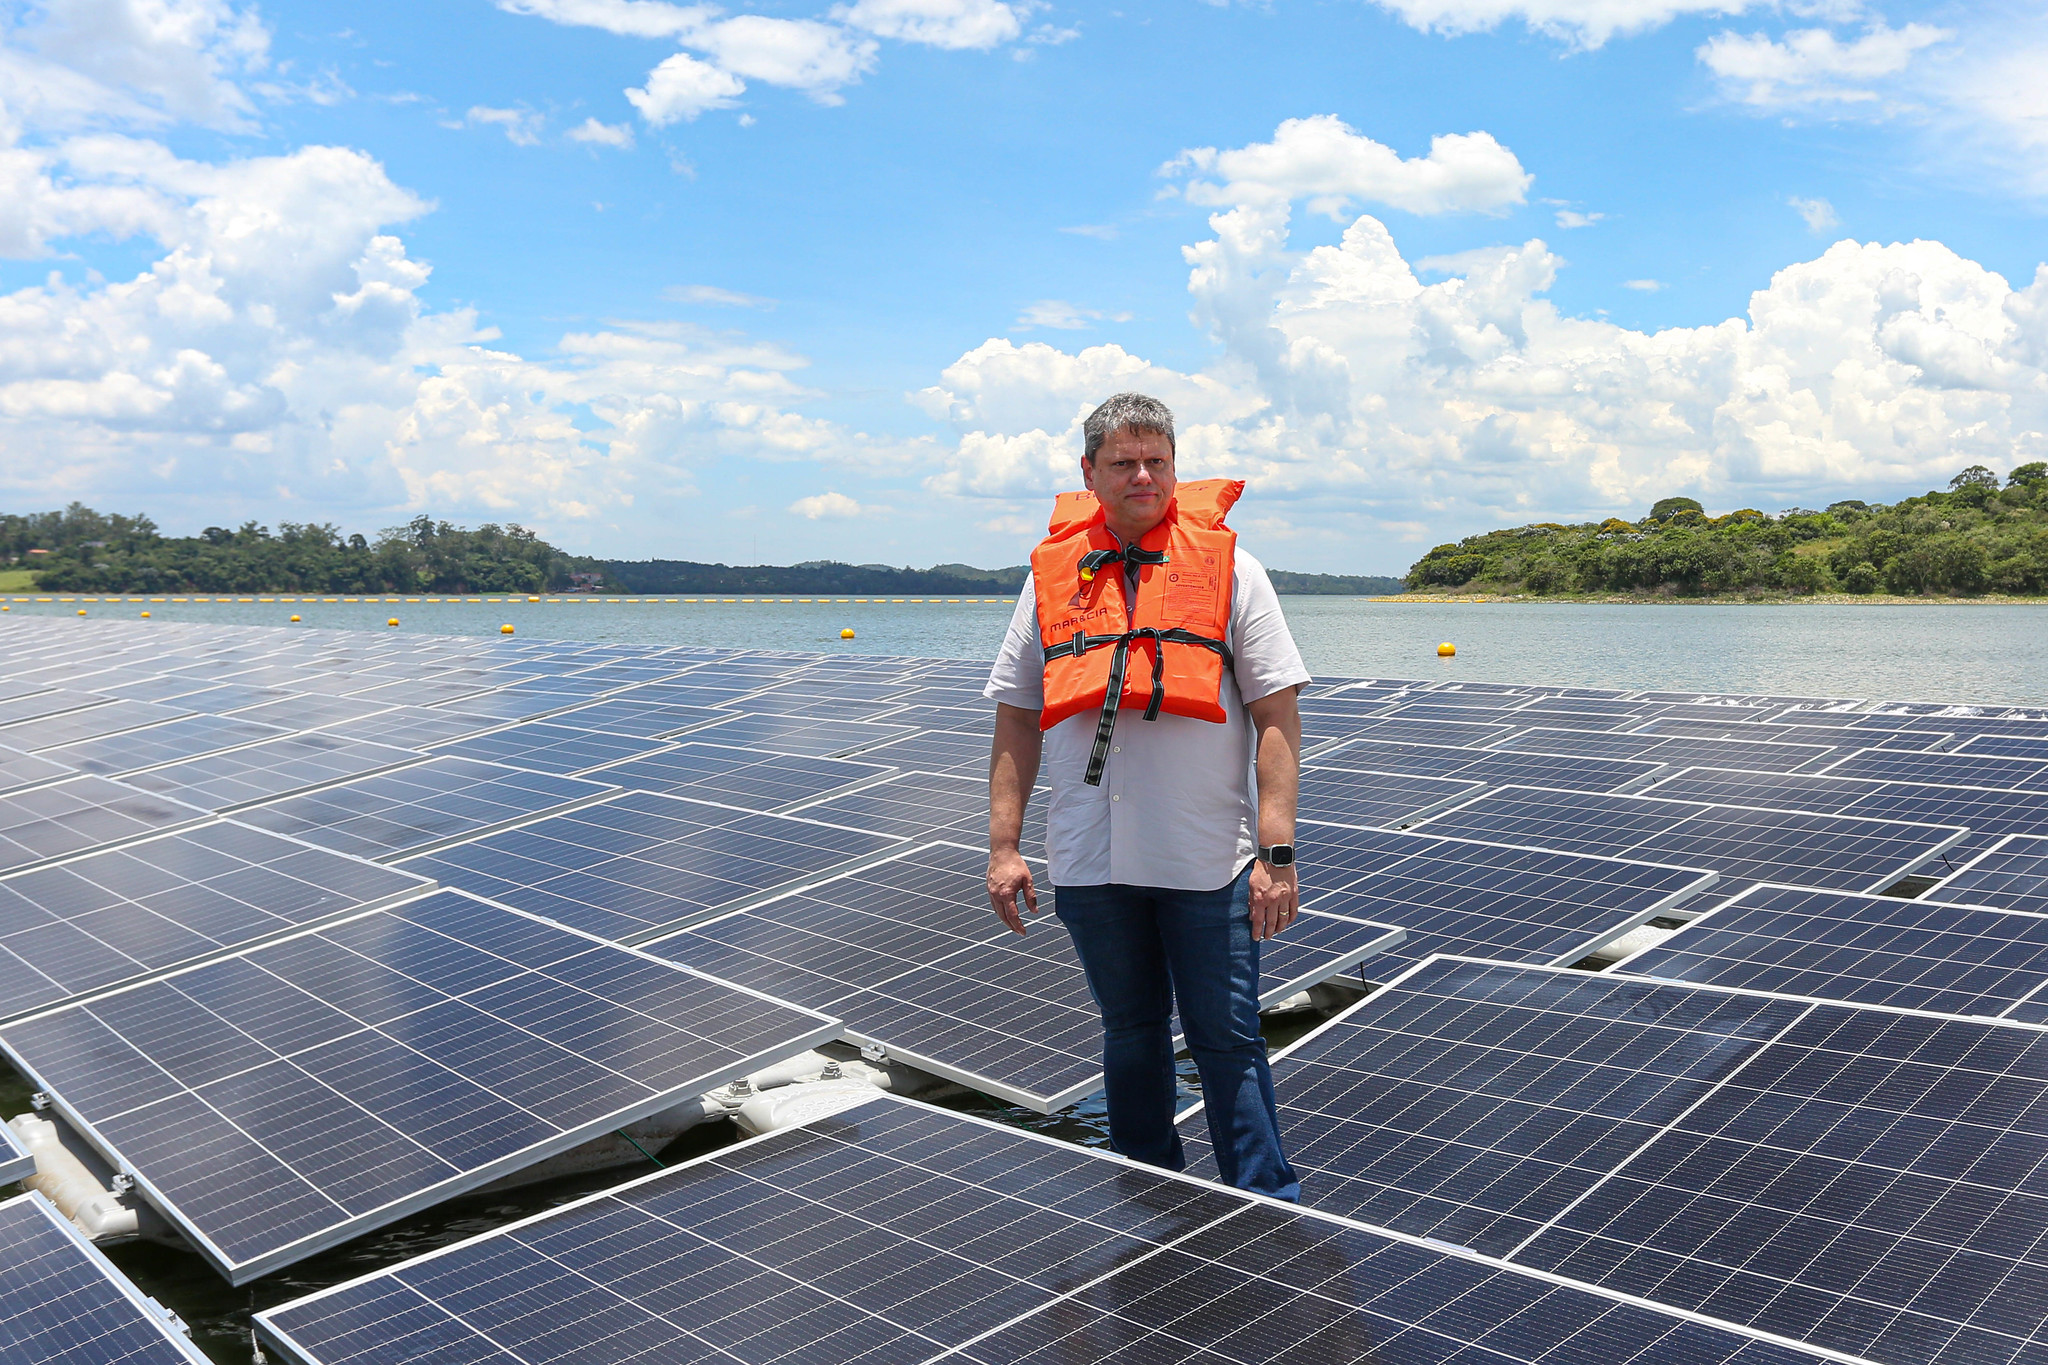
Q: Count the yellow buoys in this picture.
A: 8